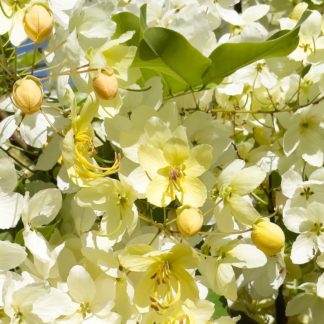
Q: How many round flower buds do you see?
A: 5